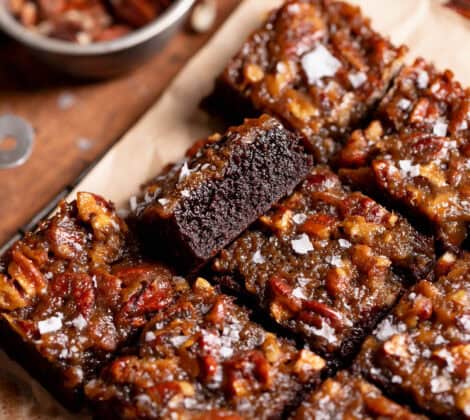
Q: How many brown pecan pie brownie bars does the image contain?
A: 8